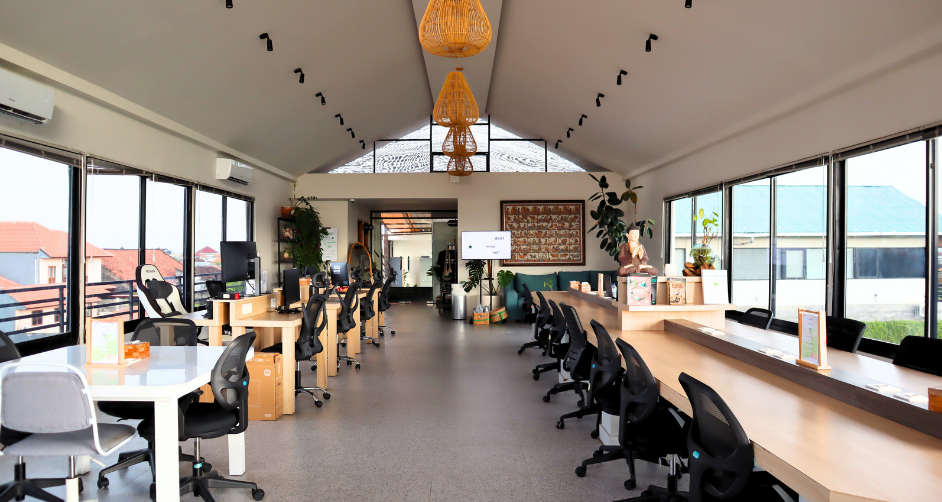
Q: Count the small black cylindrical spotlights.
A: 14